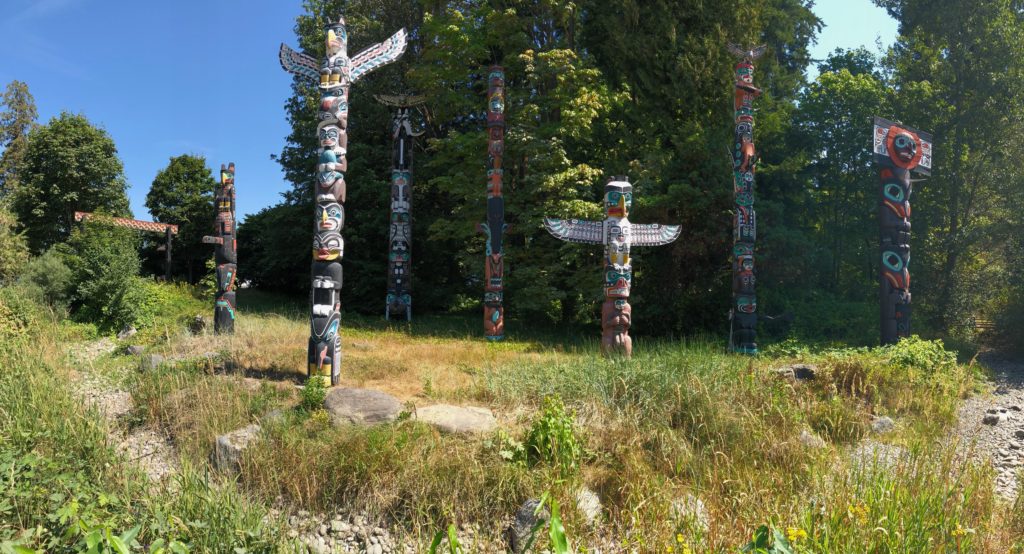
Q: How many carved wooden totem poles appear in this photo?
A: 7